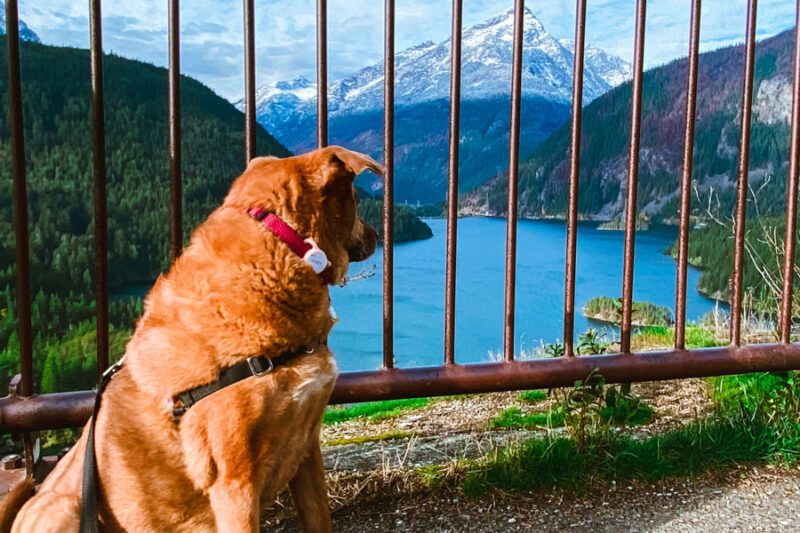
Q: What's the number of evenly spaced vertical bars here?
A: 13